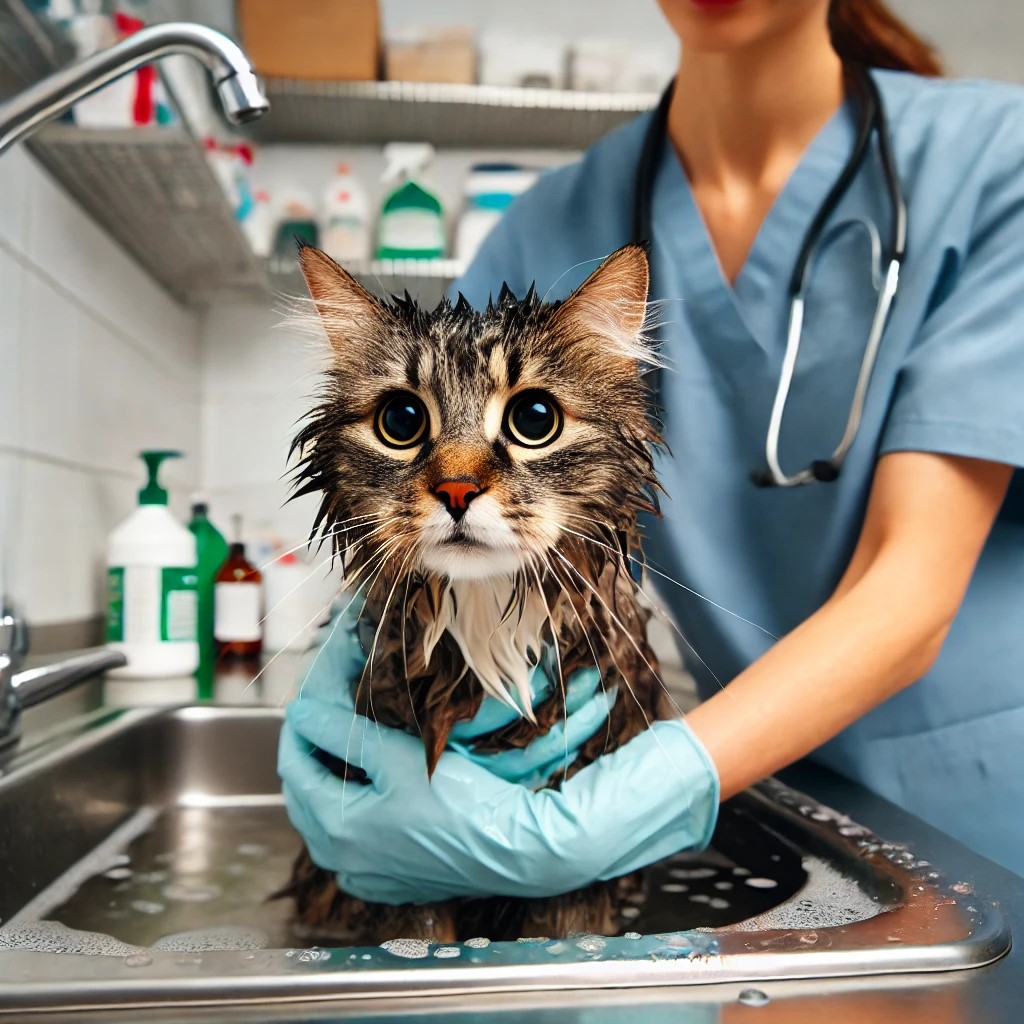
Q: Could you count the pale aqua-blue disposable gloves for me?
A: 2